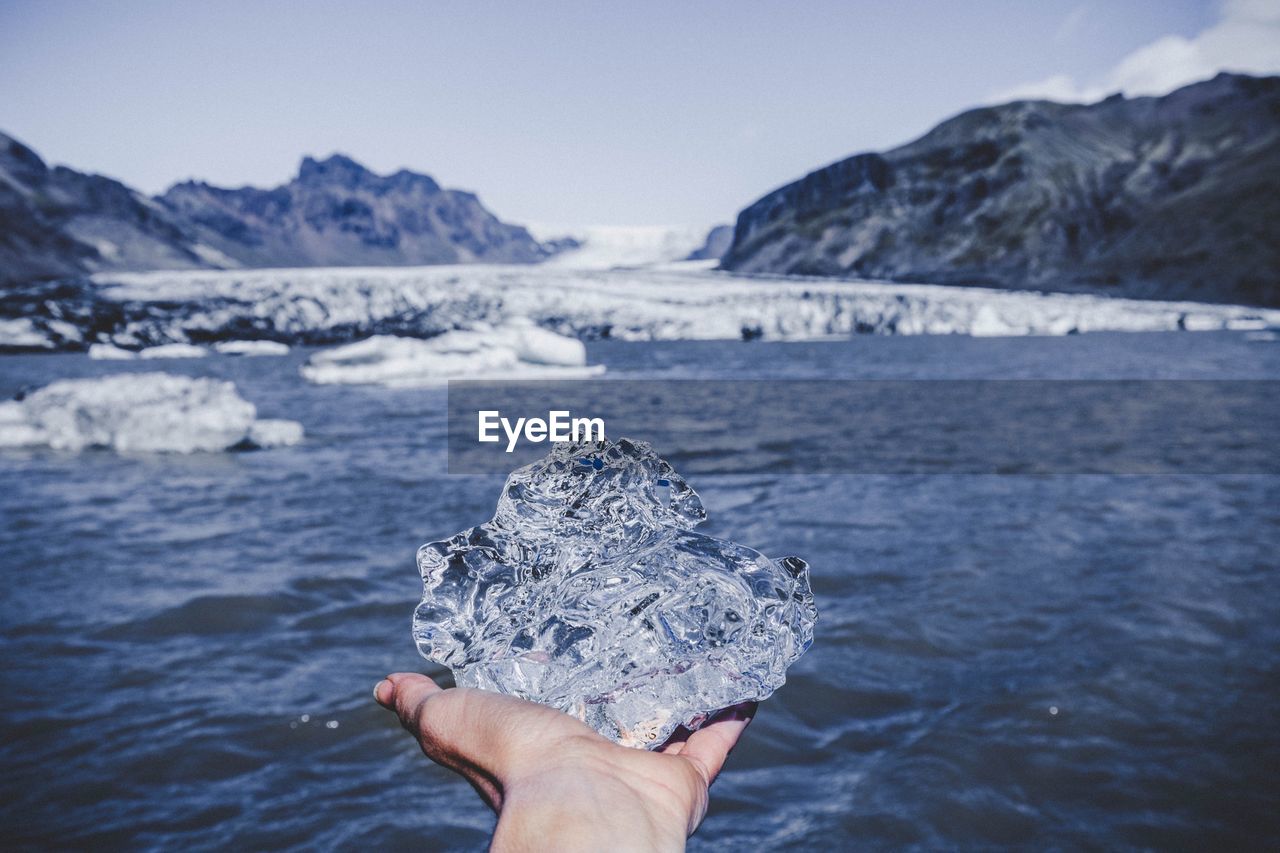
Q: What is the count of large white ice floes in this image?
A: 2